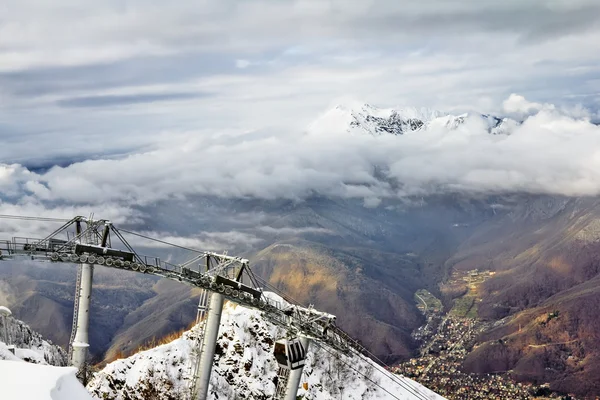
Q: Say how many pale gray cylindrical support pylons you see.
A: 3